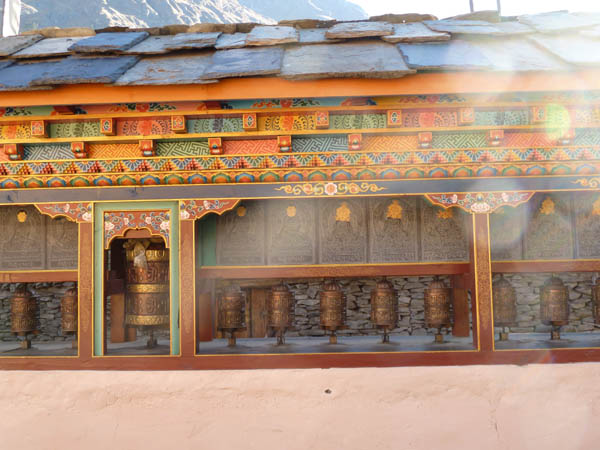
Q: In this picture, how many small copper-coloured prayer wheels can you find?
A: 10